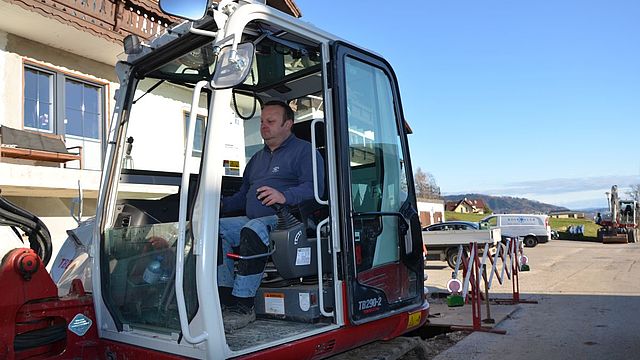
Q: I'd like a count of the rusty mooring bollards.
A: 0